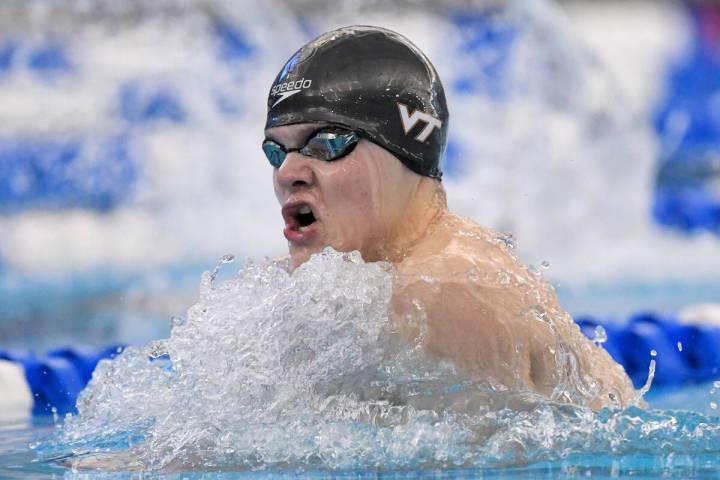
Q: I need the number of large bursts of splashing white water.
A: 1